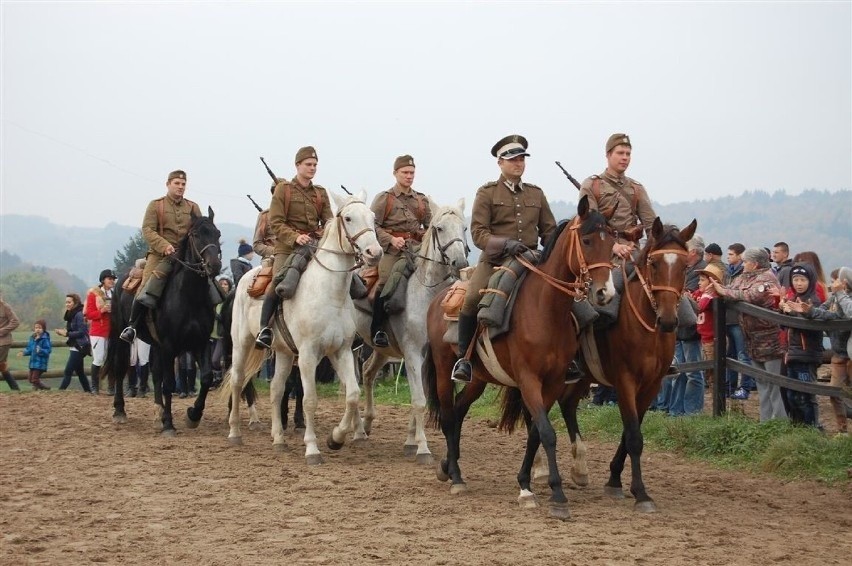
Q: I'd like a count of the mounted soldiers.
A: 6